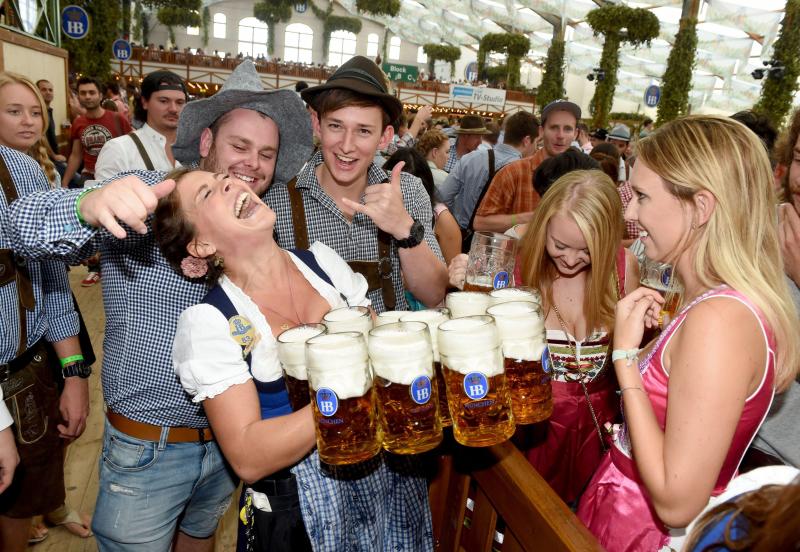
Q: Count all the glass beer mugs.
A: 12